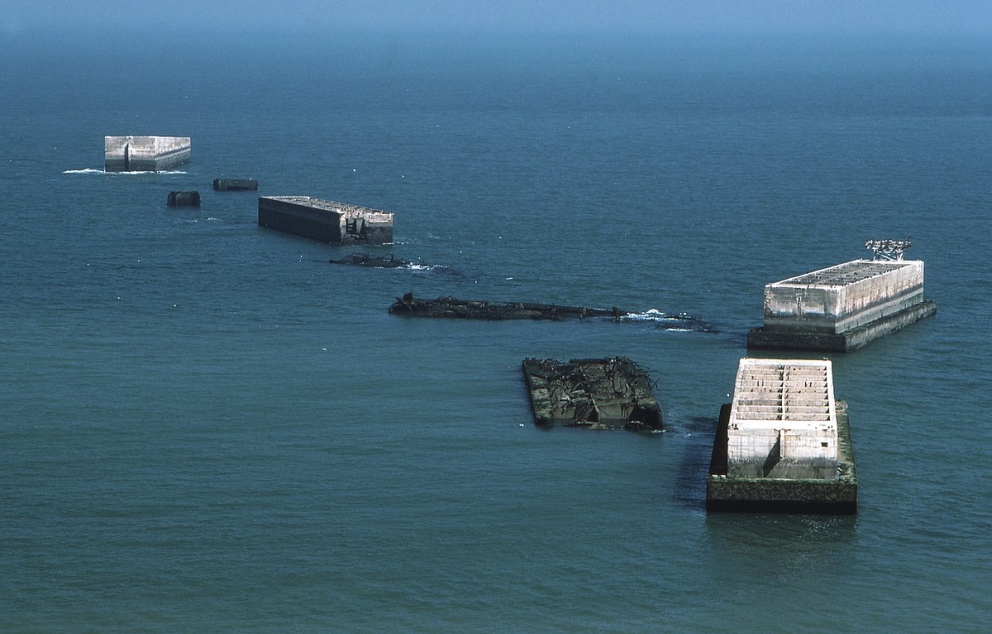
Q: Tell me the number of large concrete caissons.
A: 4